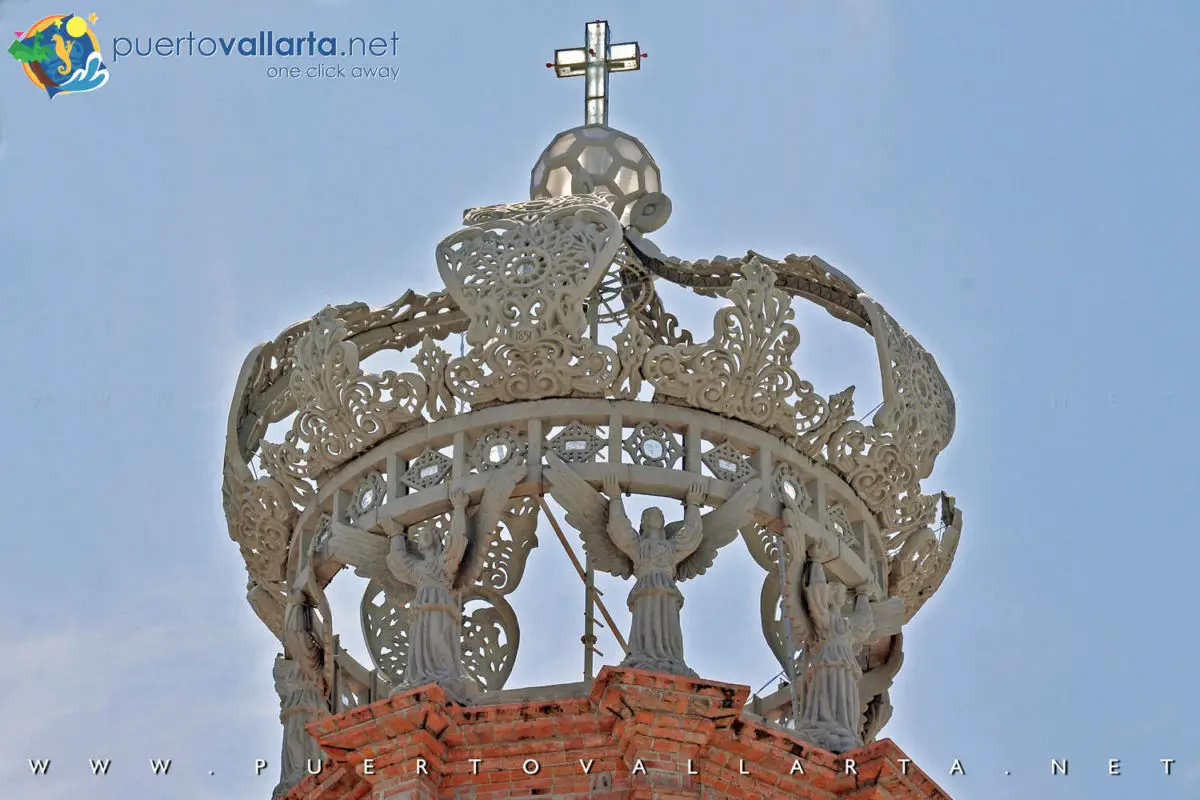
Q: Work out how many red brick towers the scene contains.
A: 1